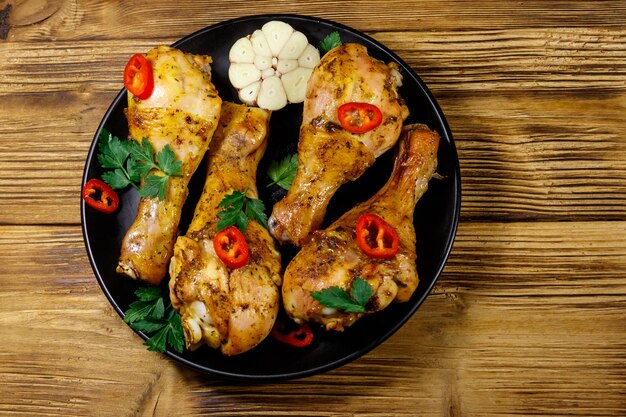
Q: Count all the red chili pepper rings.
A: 6